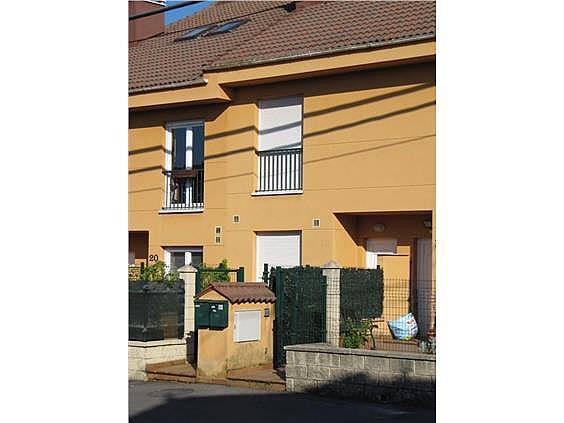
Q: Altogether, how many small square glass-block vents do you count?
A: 4